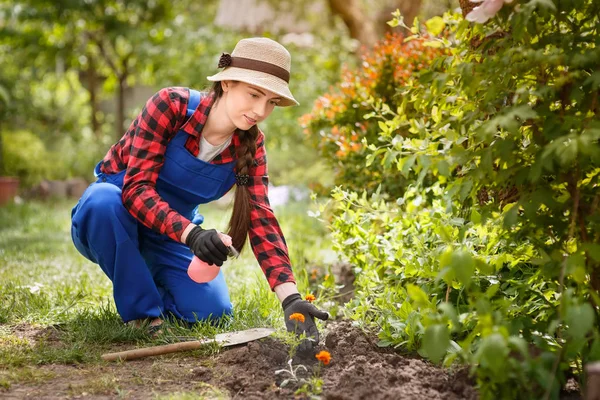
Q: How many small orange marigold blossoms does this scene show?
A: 3